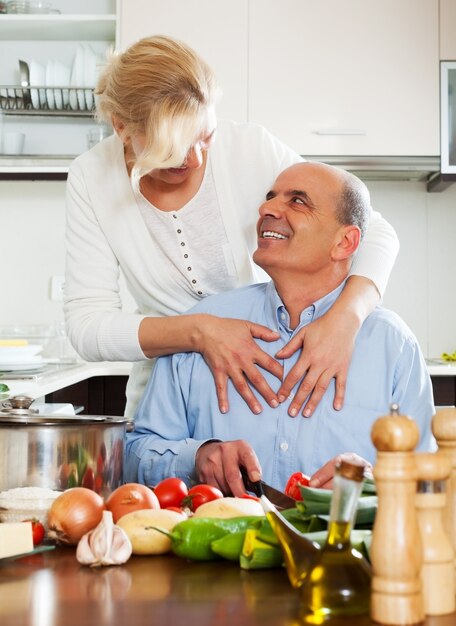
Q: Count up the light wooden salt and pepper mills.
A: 3